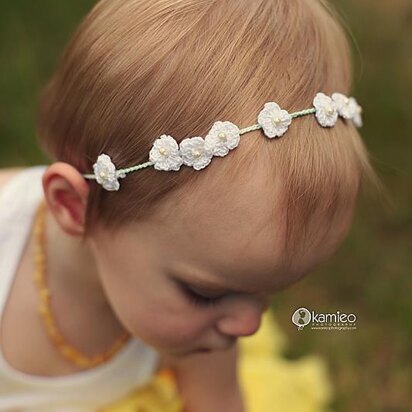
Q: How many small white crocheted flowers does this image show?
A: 8